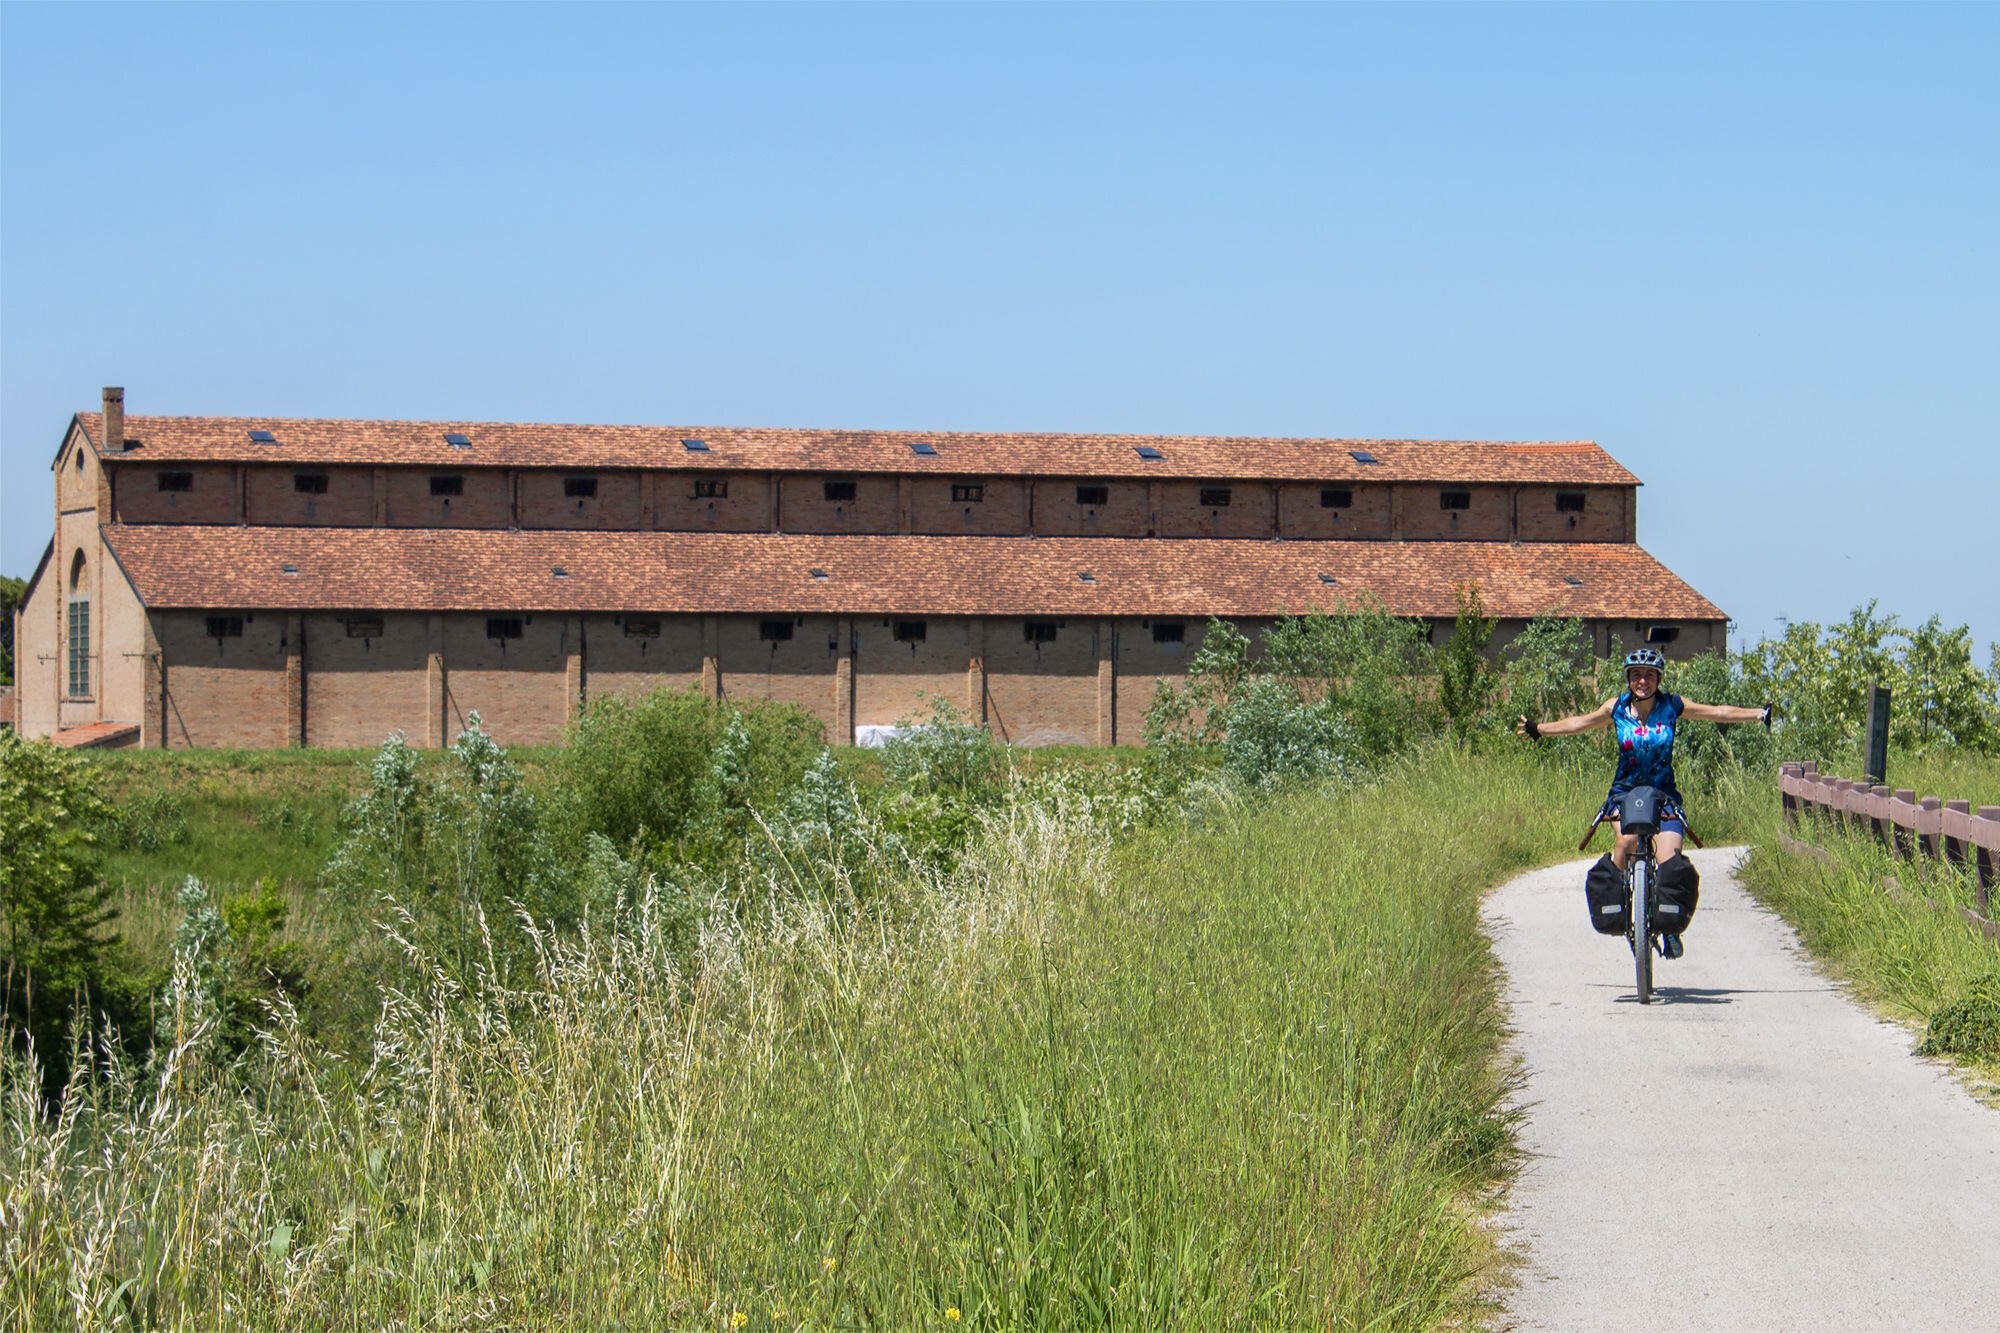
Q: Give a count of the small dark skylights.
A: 12